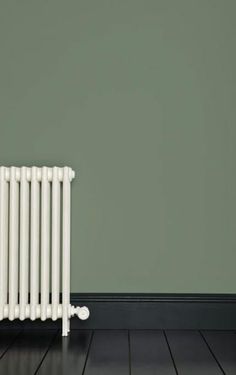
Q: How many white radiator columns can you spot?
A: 7